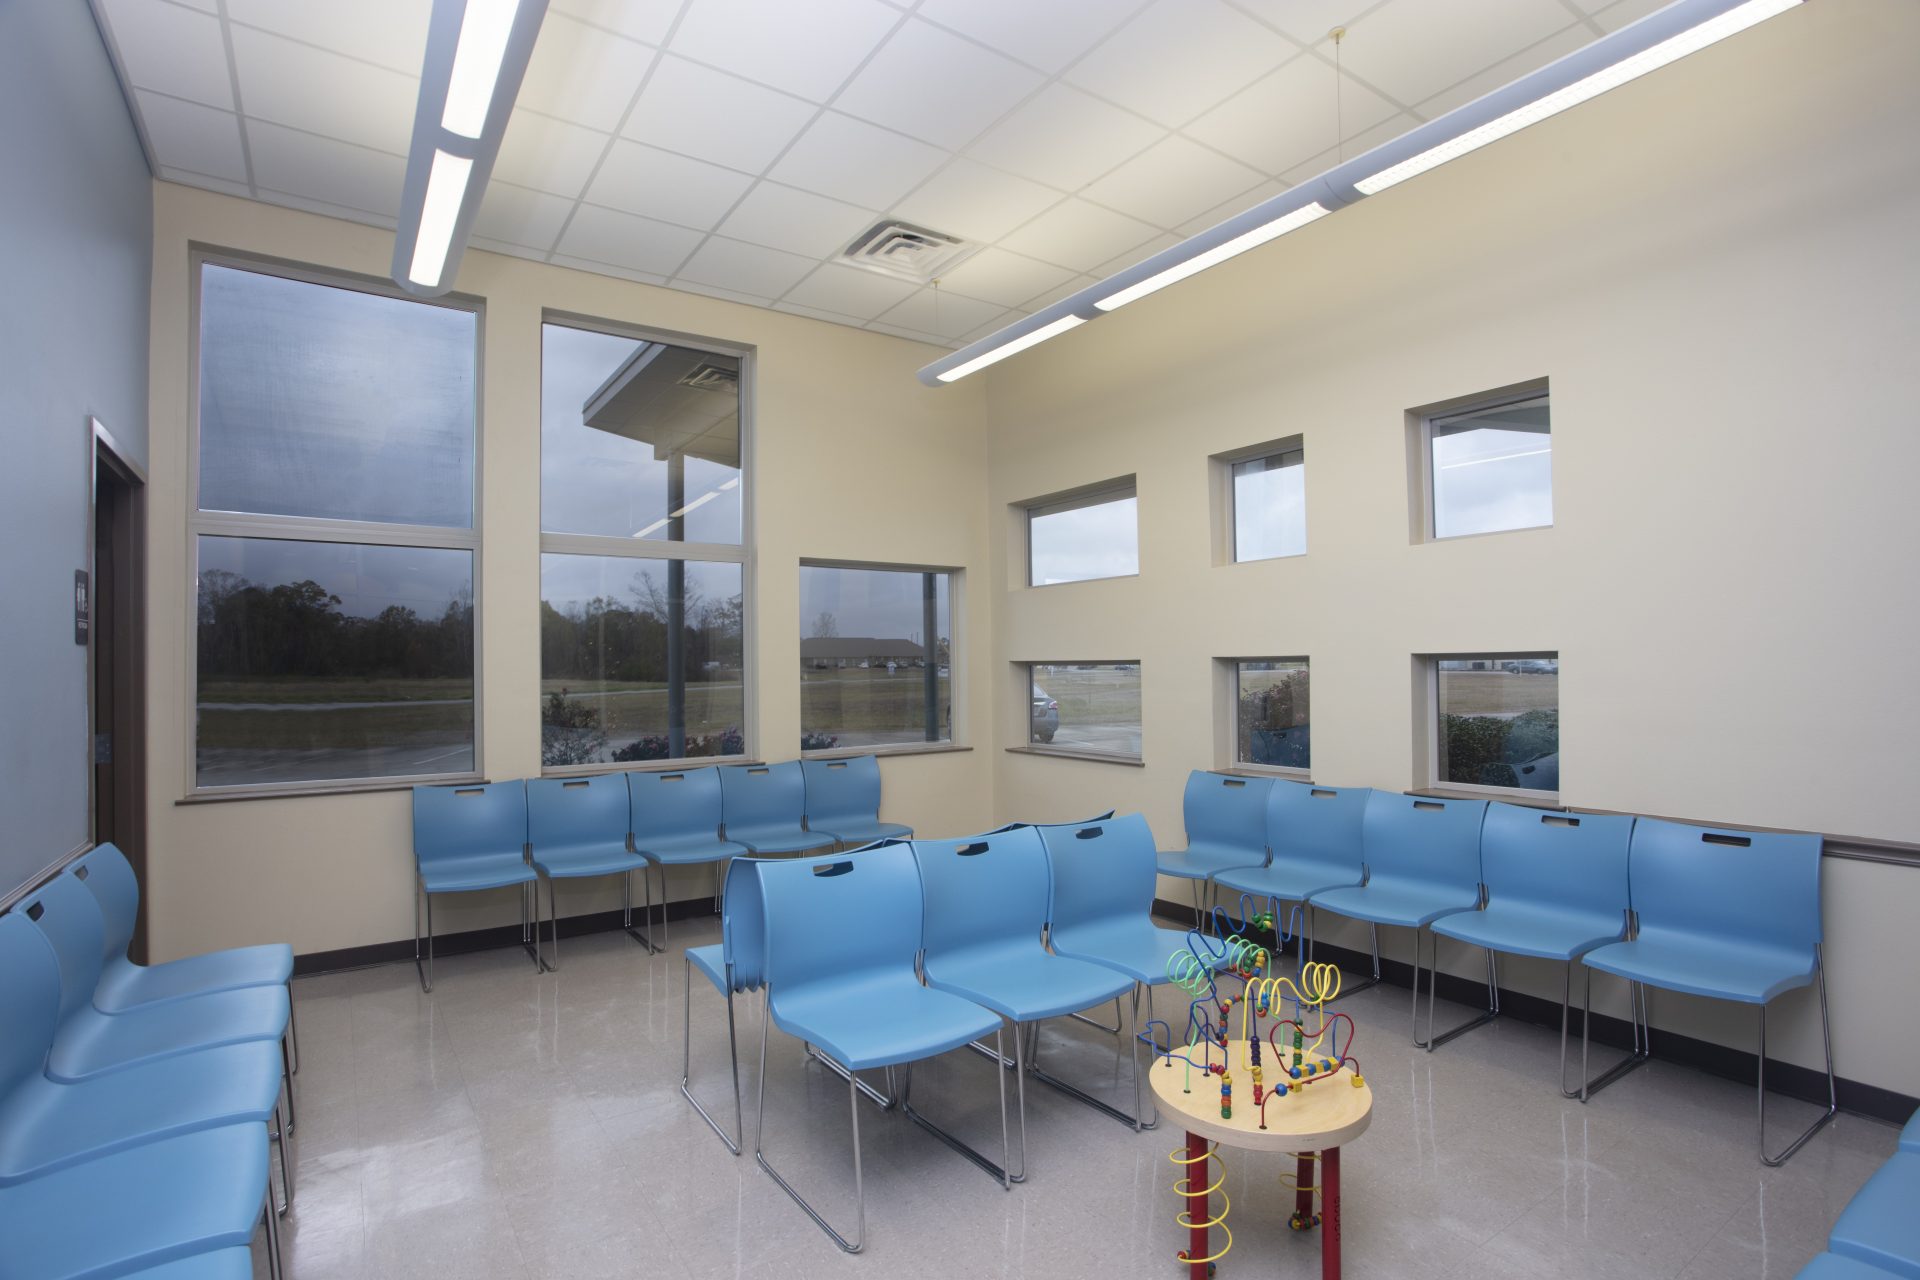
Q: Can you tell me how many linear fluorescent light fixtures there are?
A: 2